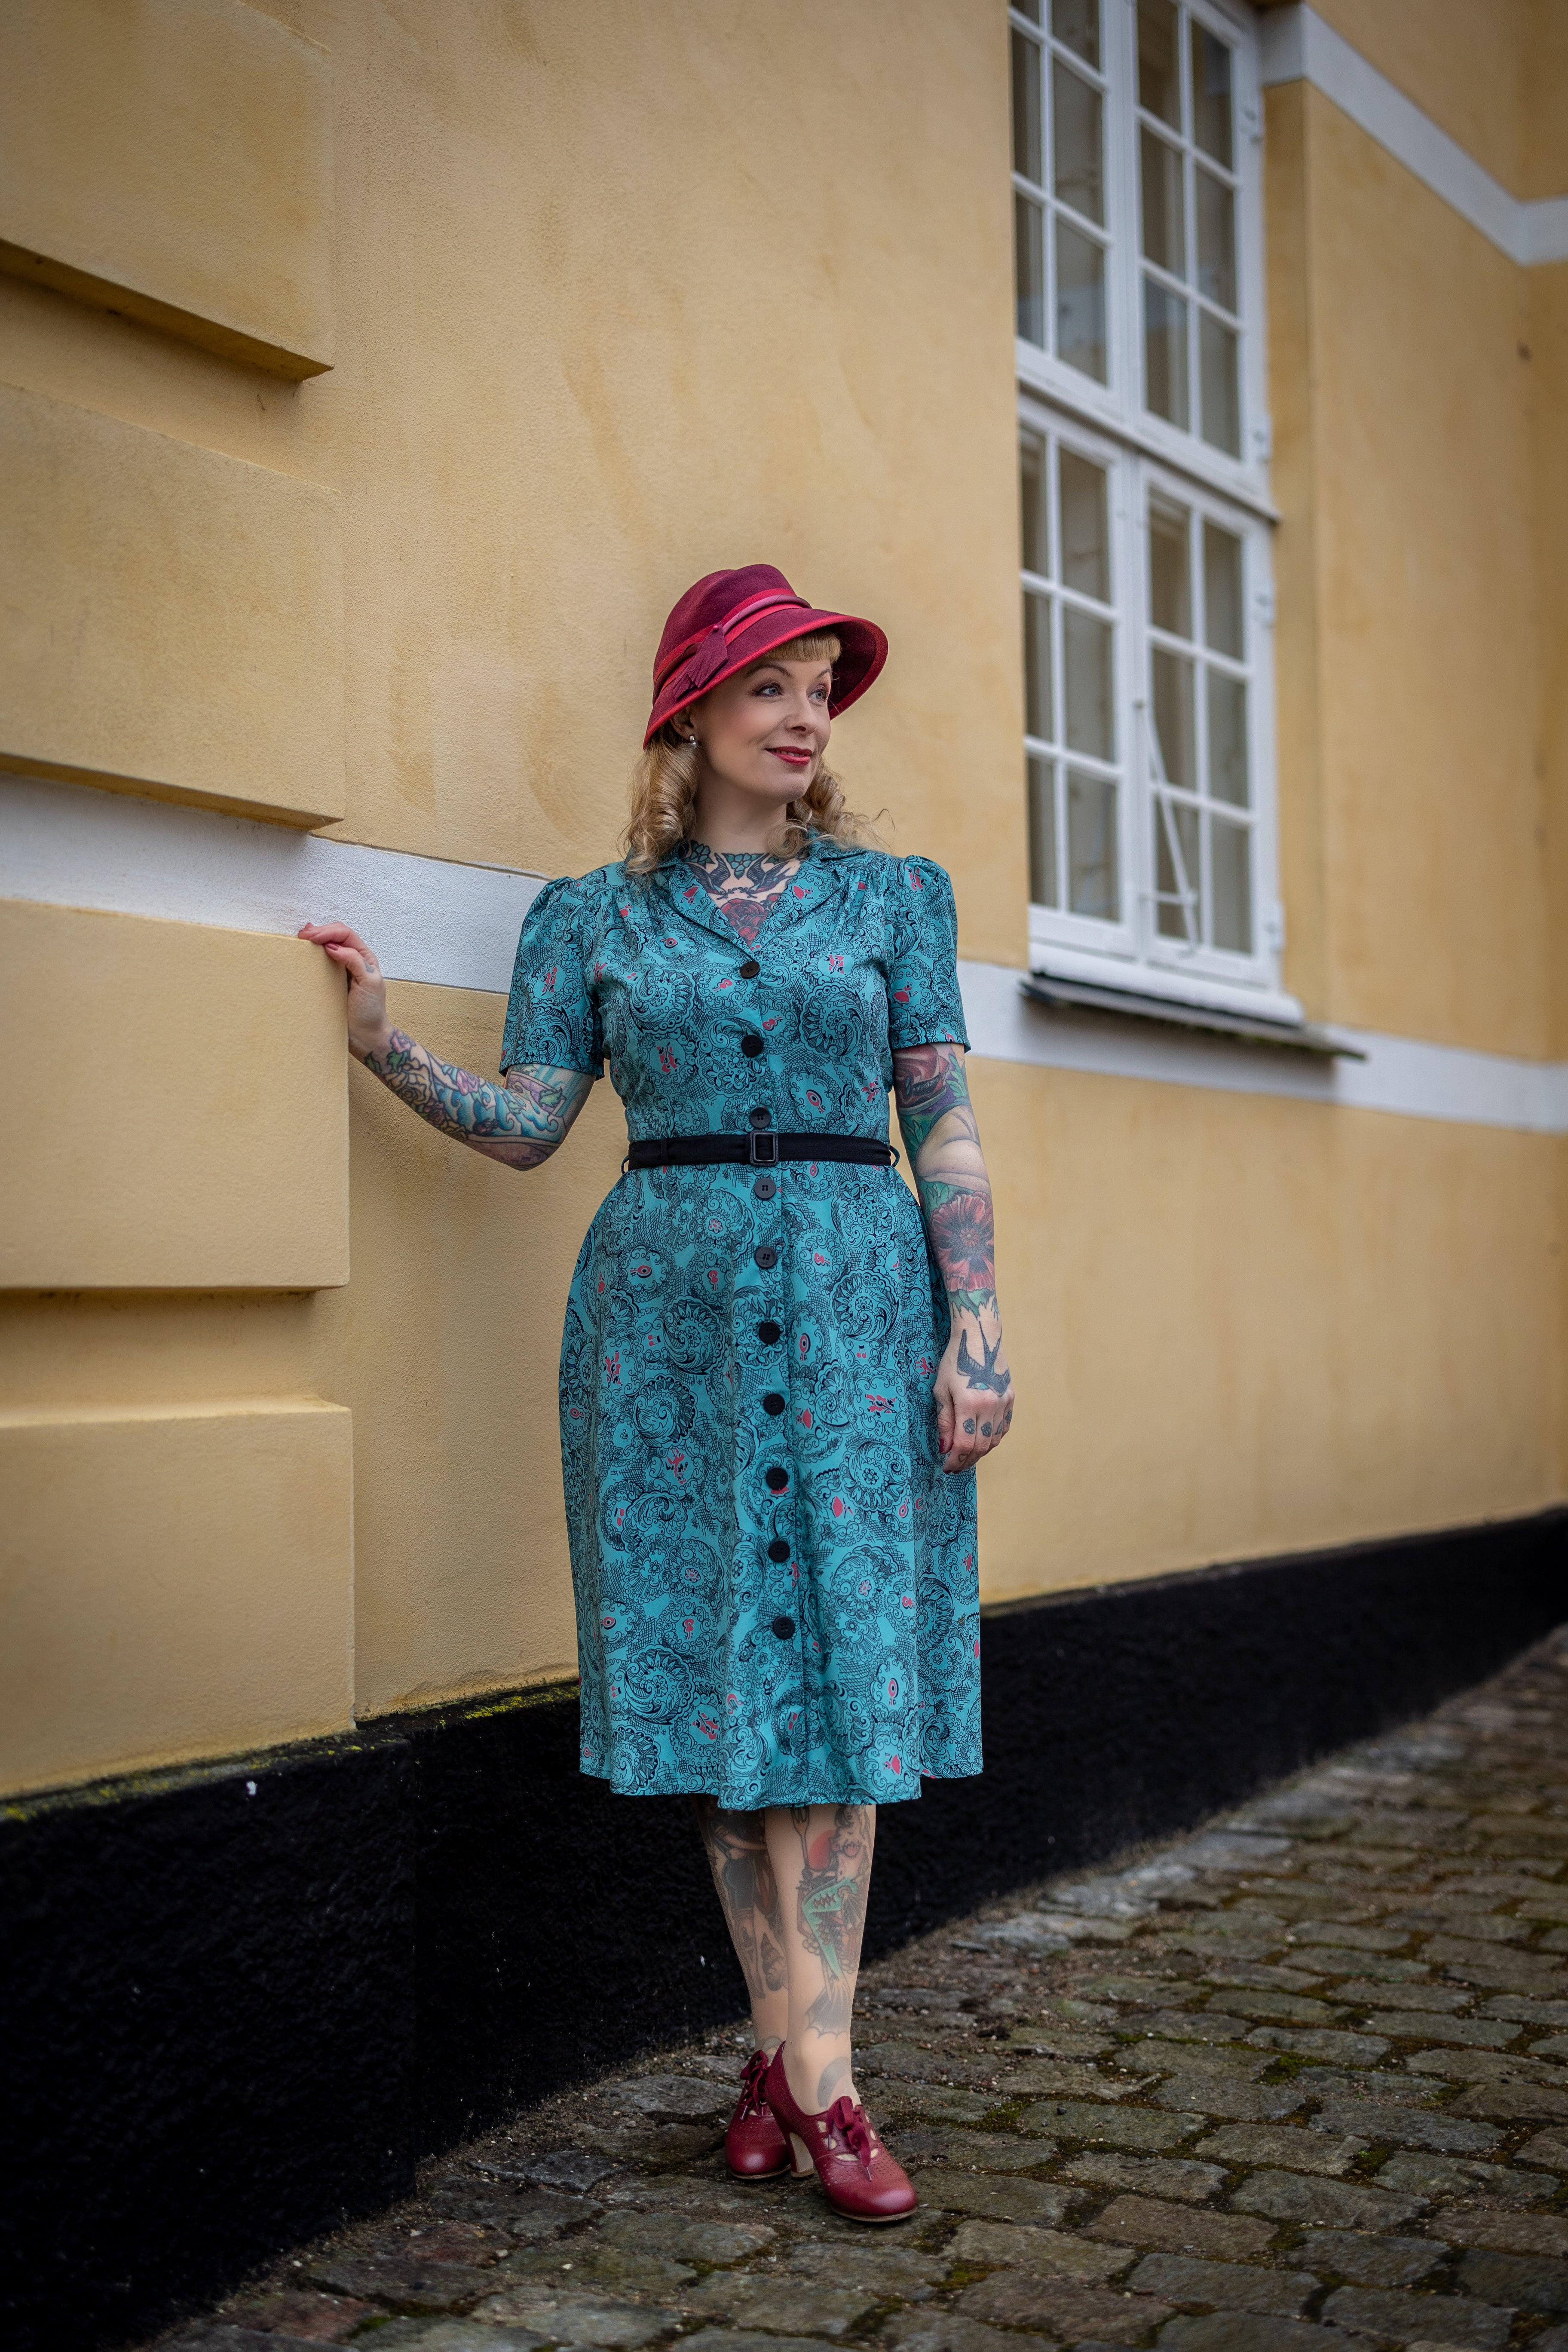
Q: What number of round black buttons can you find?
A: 10